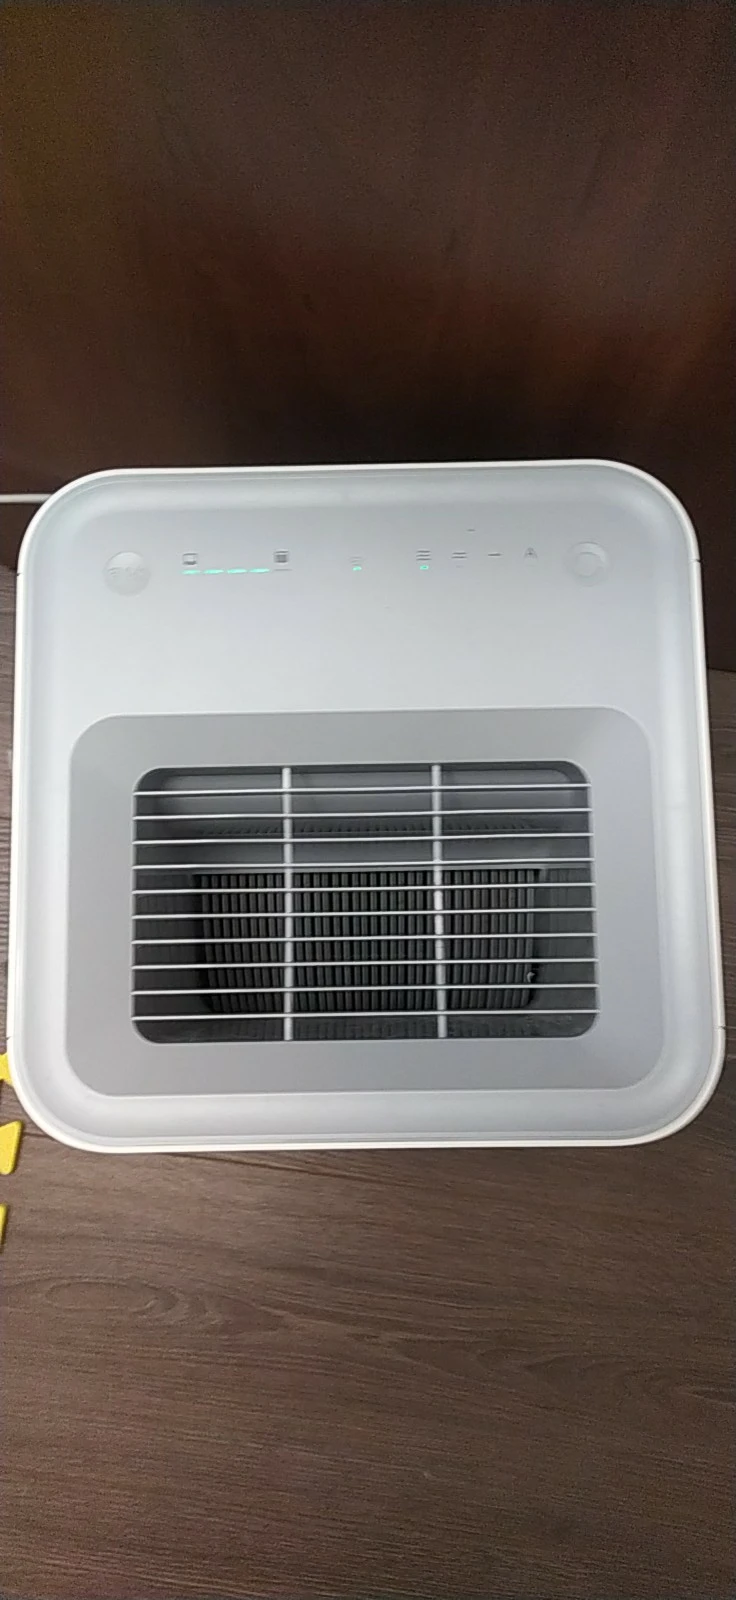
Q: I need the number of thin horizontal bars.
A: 10